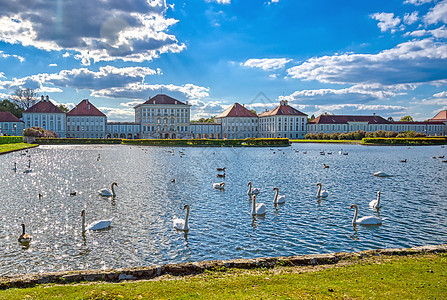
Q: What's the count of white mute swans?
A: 11